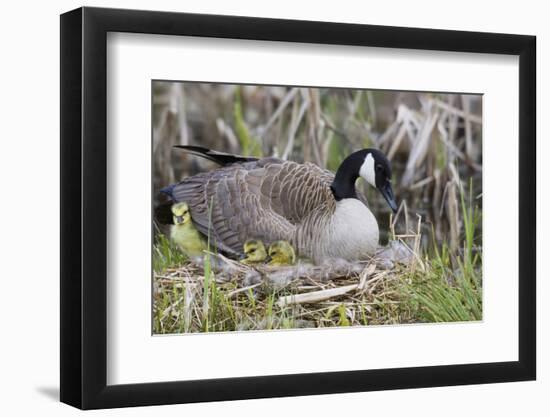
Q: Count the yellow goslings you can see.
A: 3